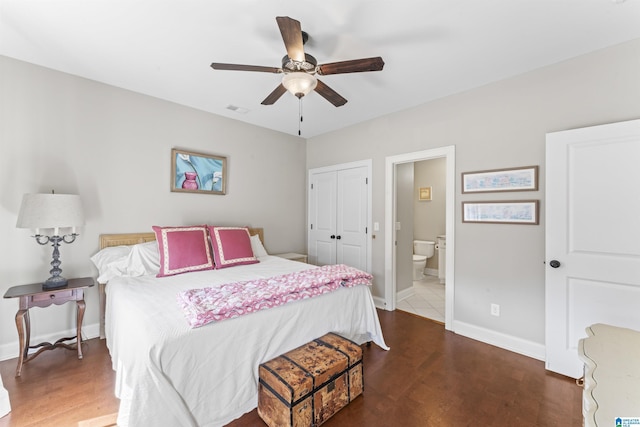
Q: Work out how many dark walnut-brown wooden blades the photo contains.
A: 5